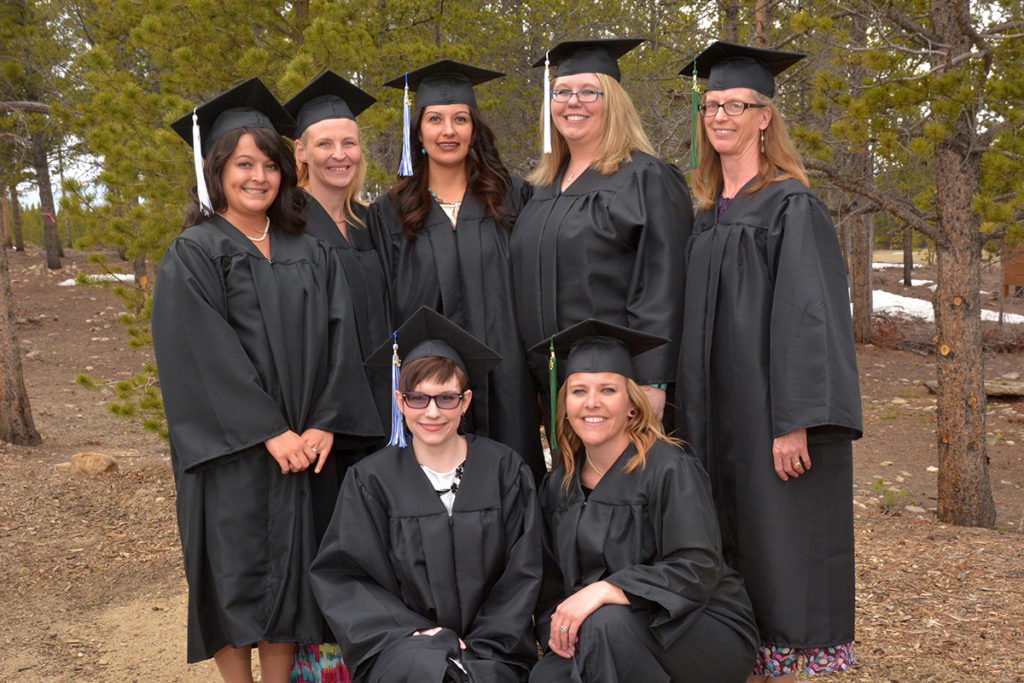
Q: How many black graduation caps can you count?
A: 7